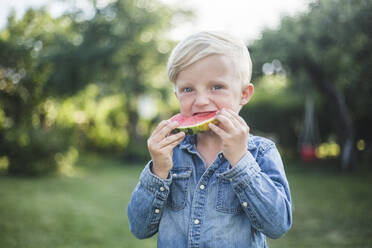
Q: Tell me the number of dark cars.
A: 0